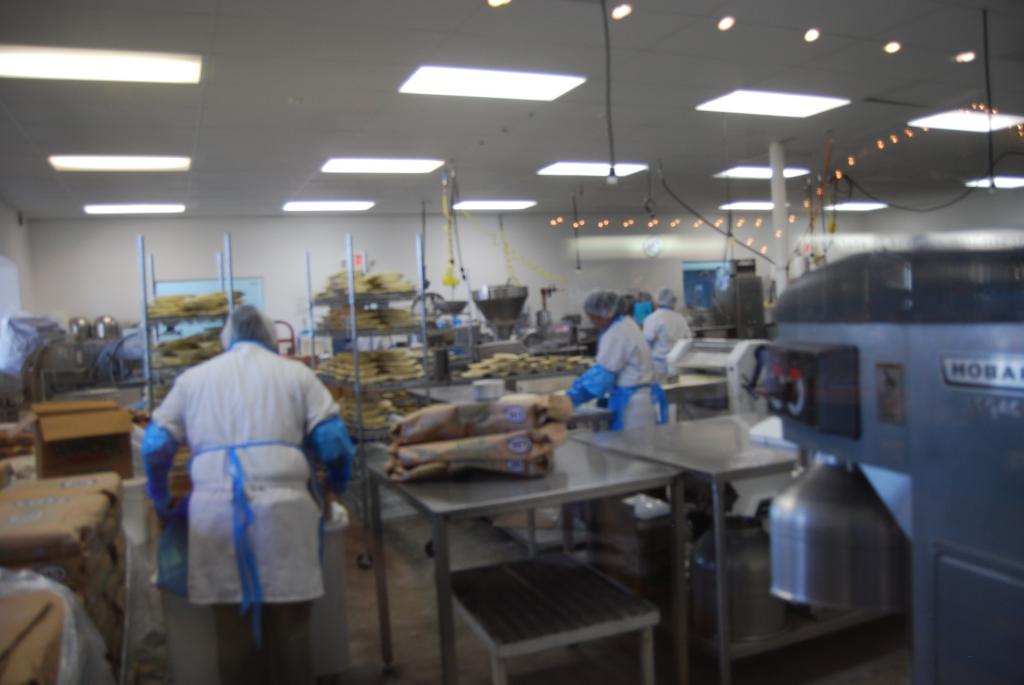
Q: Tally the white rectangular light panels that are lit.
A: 14